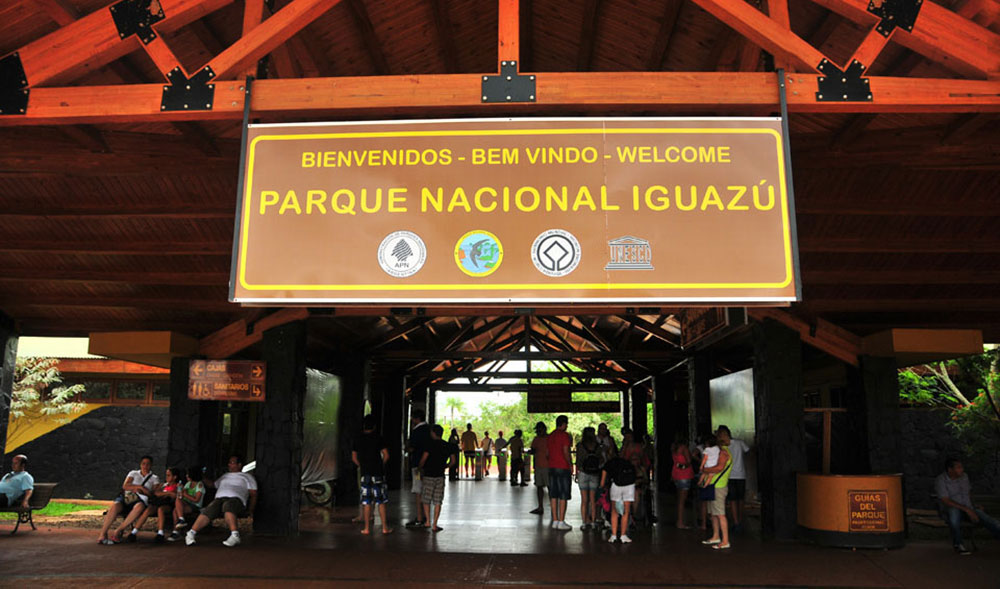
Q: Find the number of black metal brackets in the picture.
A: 6